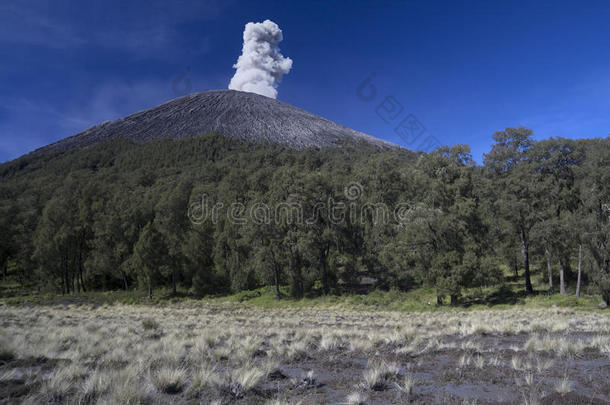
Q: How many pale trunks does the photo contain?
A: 3